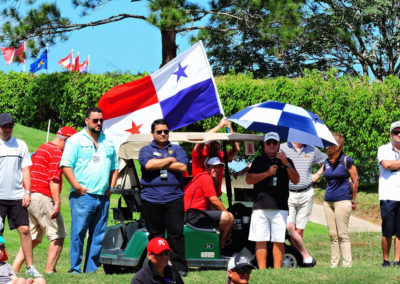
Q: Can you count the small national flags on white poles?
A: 5